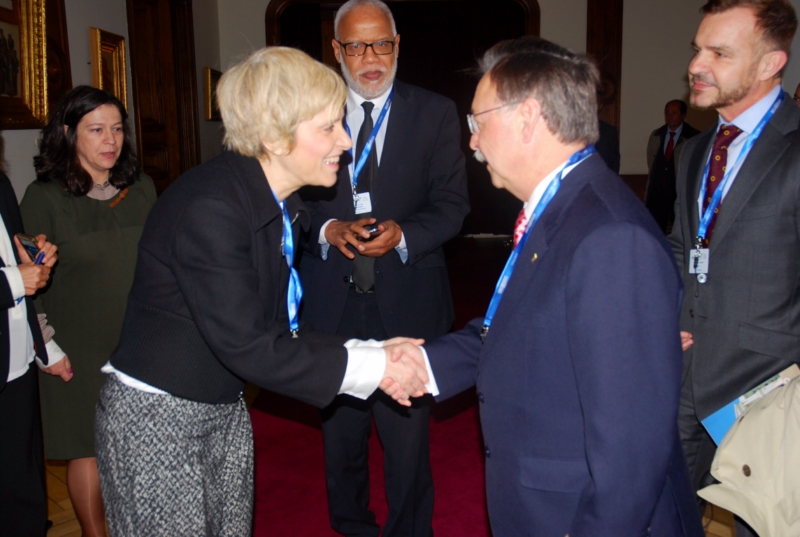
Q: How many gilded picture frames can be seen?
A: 3